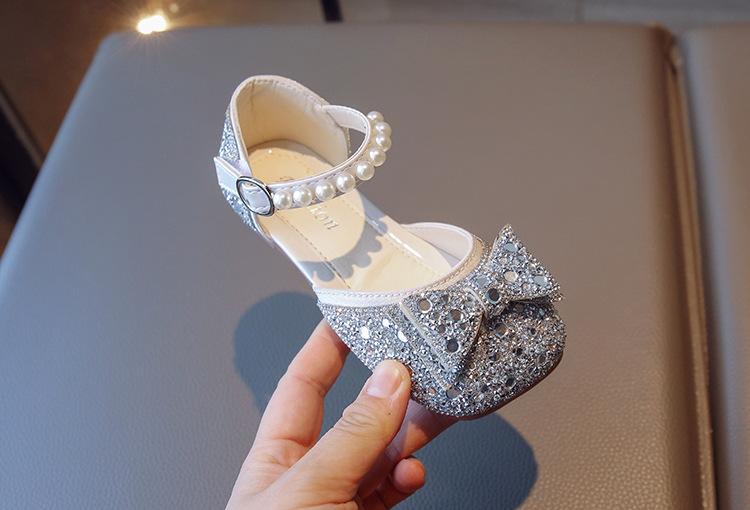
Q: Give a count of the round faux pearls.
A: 9